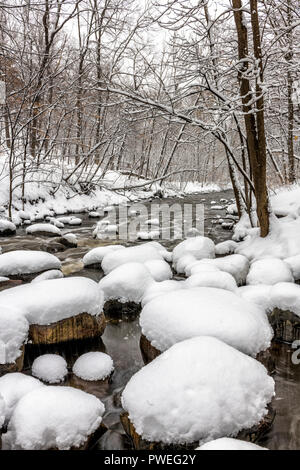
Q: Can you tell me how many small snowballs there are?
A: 2